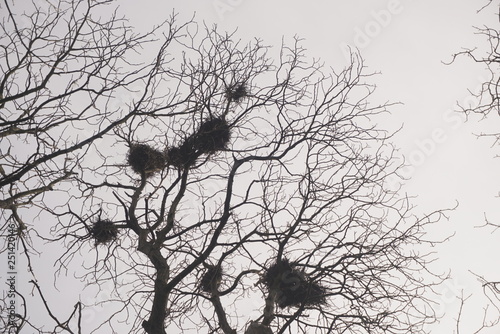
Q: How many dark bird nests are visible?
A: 7